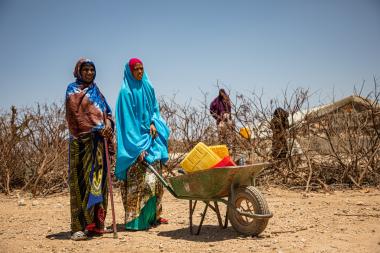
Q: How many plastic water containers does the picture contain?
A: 4